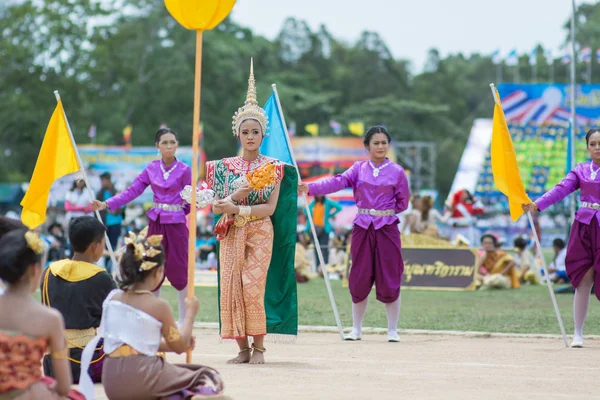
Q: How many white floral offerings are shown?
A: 1